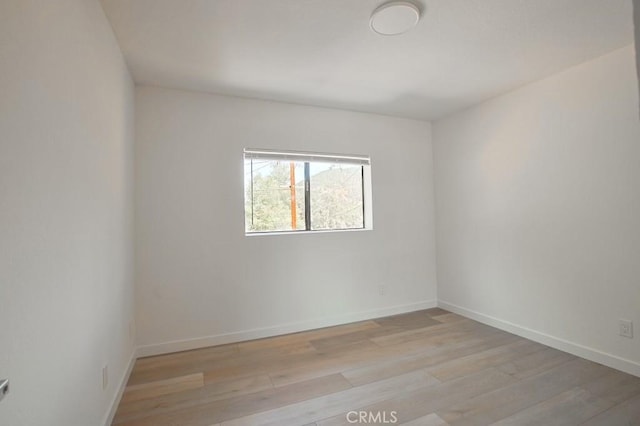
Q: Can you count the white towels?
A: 0